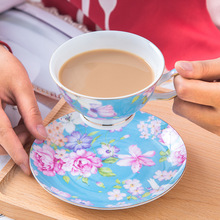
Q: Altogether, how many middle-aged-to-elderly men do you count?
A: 0